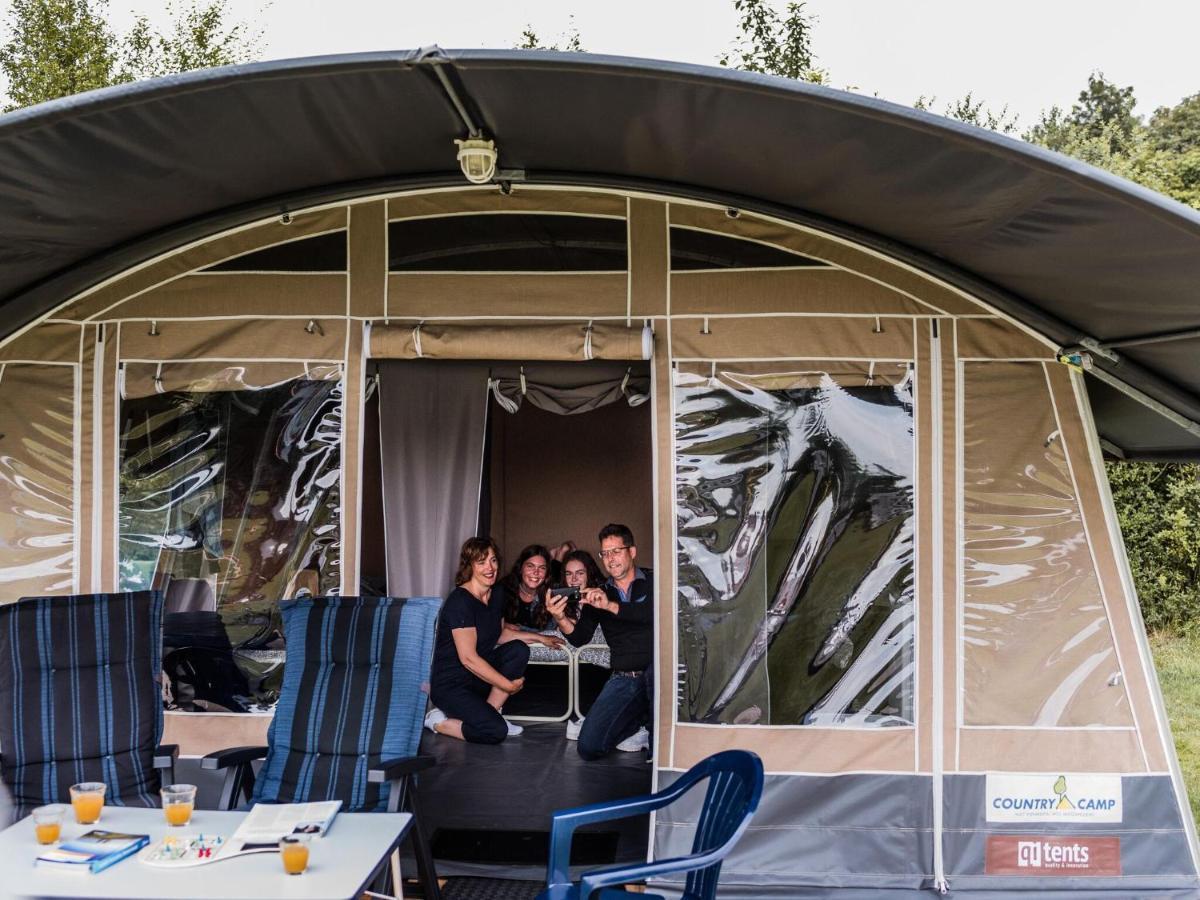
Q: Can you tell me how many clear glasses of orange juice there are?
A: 4